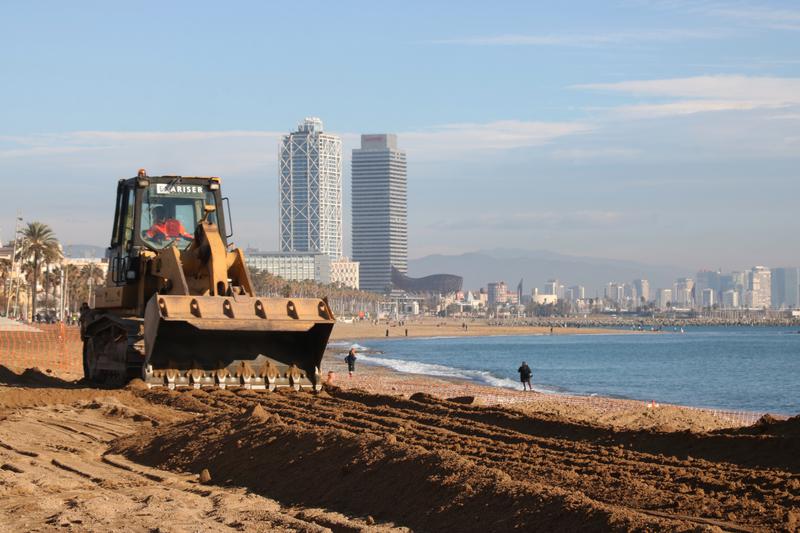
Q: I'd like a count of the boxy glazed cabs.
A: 1